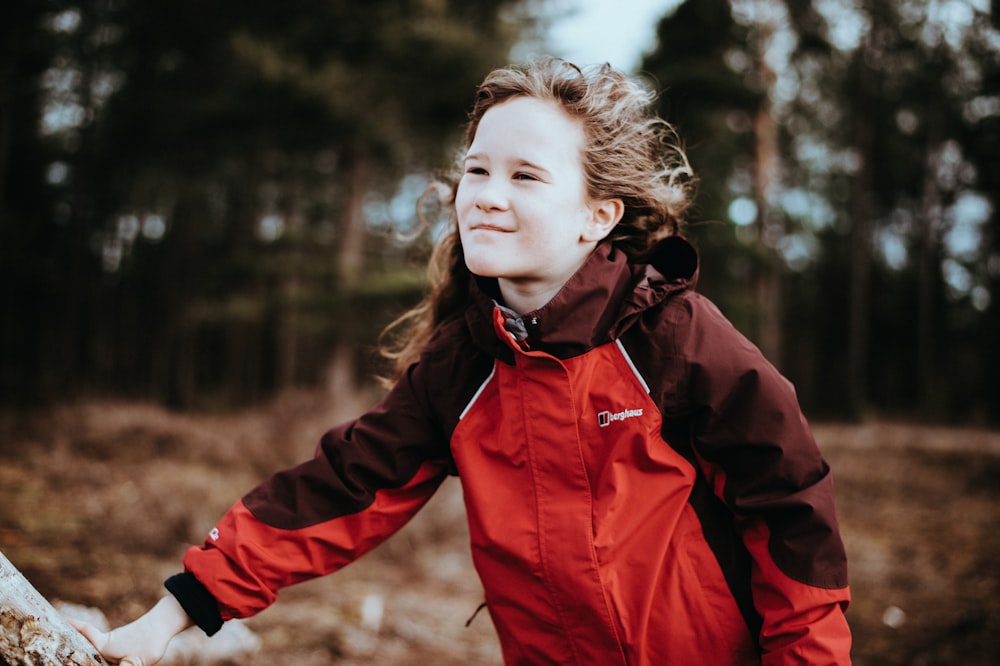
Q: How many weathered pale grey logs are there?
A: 1